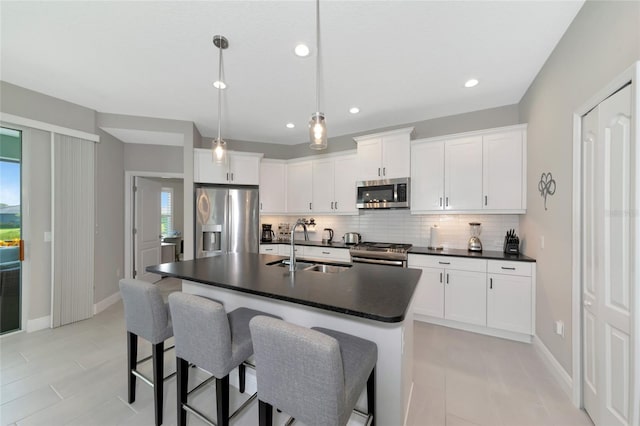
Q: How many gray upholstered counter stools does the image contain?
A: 3